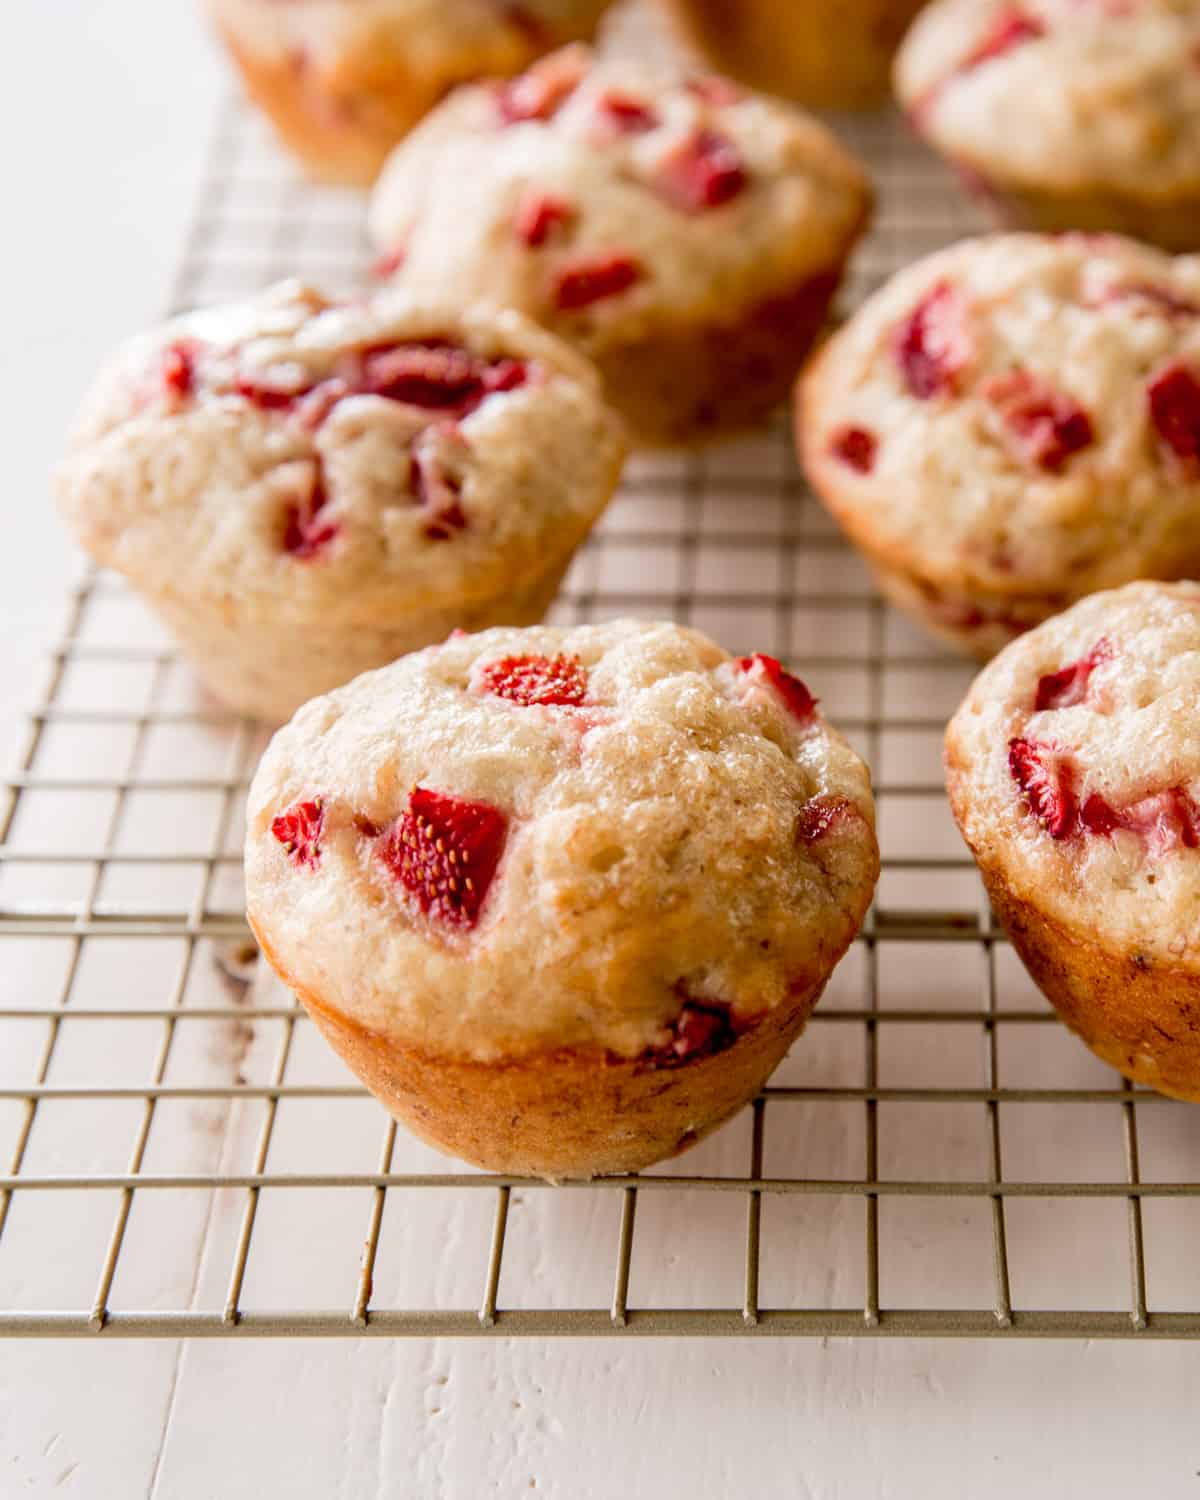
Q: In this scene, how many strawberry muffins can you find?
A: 8